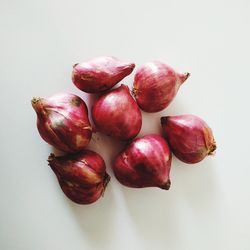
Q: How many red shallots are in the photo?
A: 7